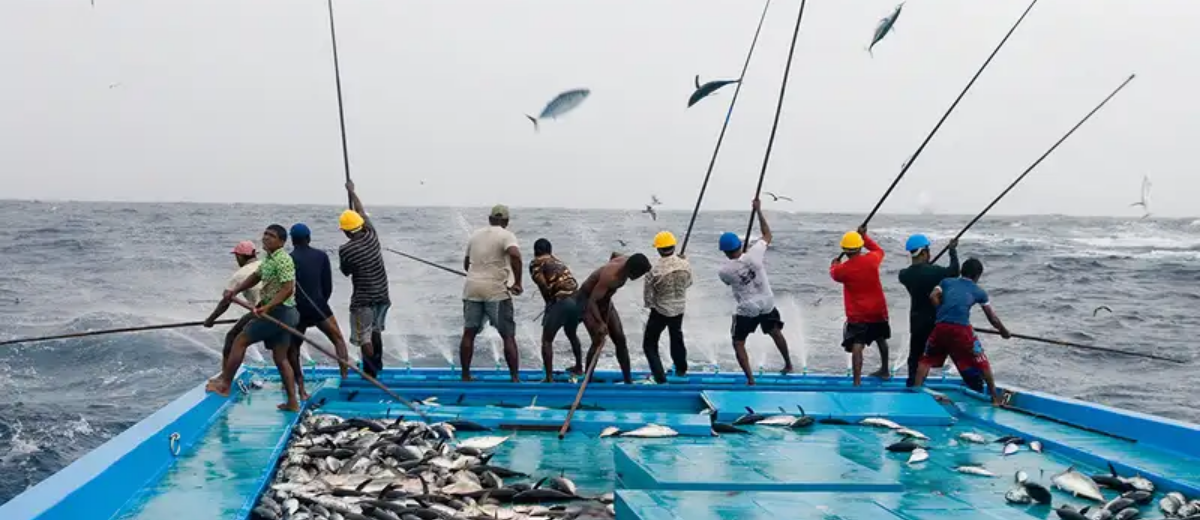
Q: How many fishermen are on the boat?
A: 12